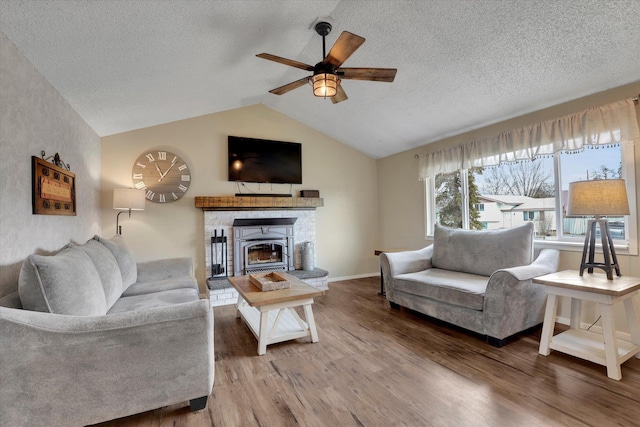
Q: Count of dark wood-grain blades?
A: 5